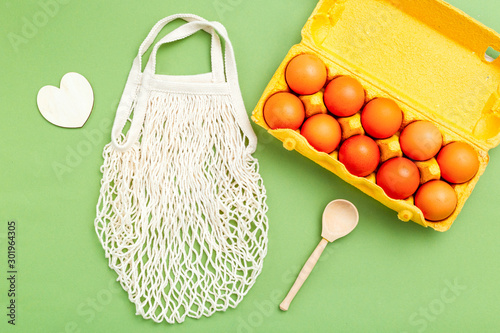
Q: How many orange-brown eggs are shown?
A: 10